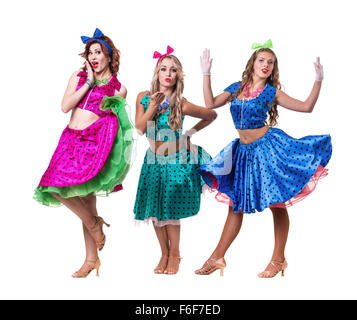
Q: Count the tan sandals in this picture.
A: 6